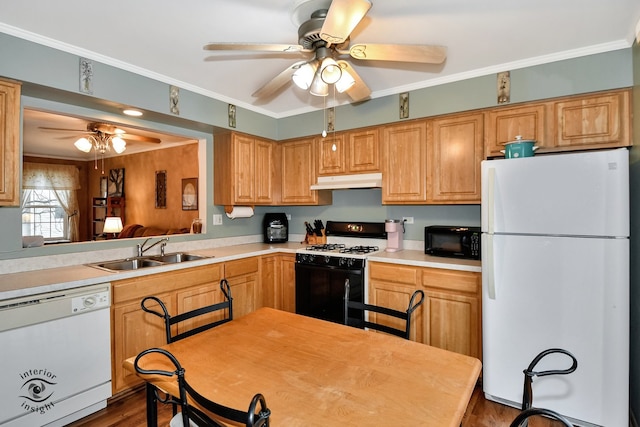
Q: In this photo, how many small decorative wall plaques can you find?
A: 6